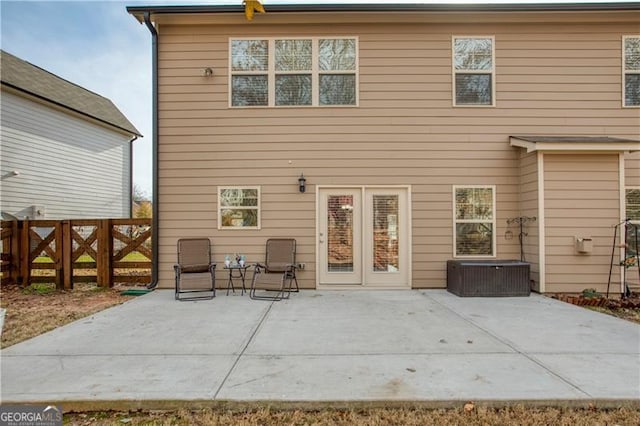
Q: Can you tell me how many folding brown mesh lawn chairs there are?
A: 2